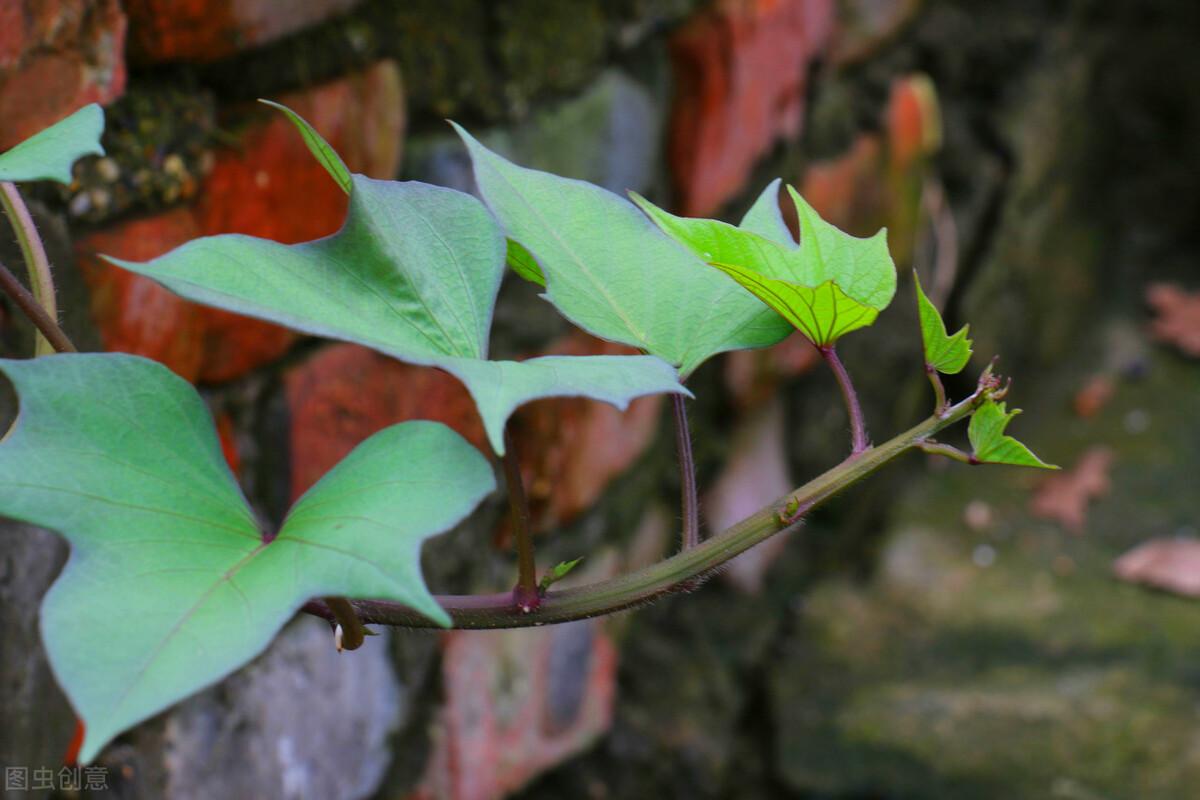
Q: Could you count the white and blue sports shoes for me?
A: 0